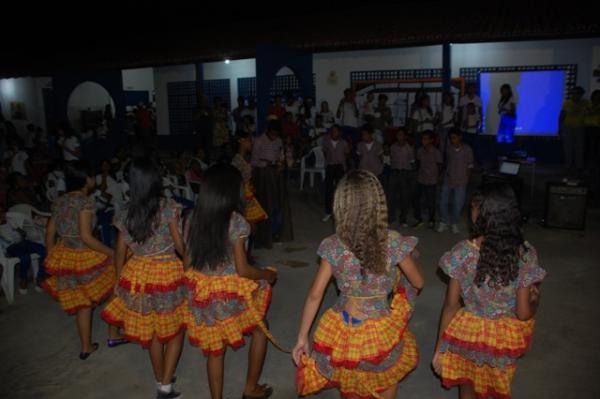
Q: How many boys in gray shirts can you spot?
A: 5